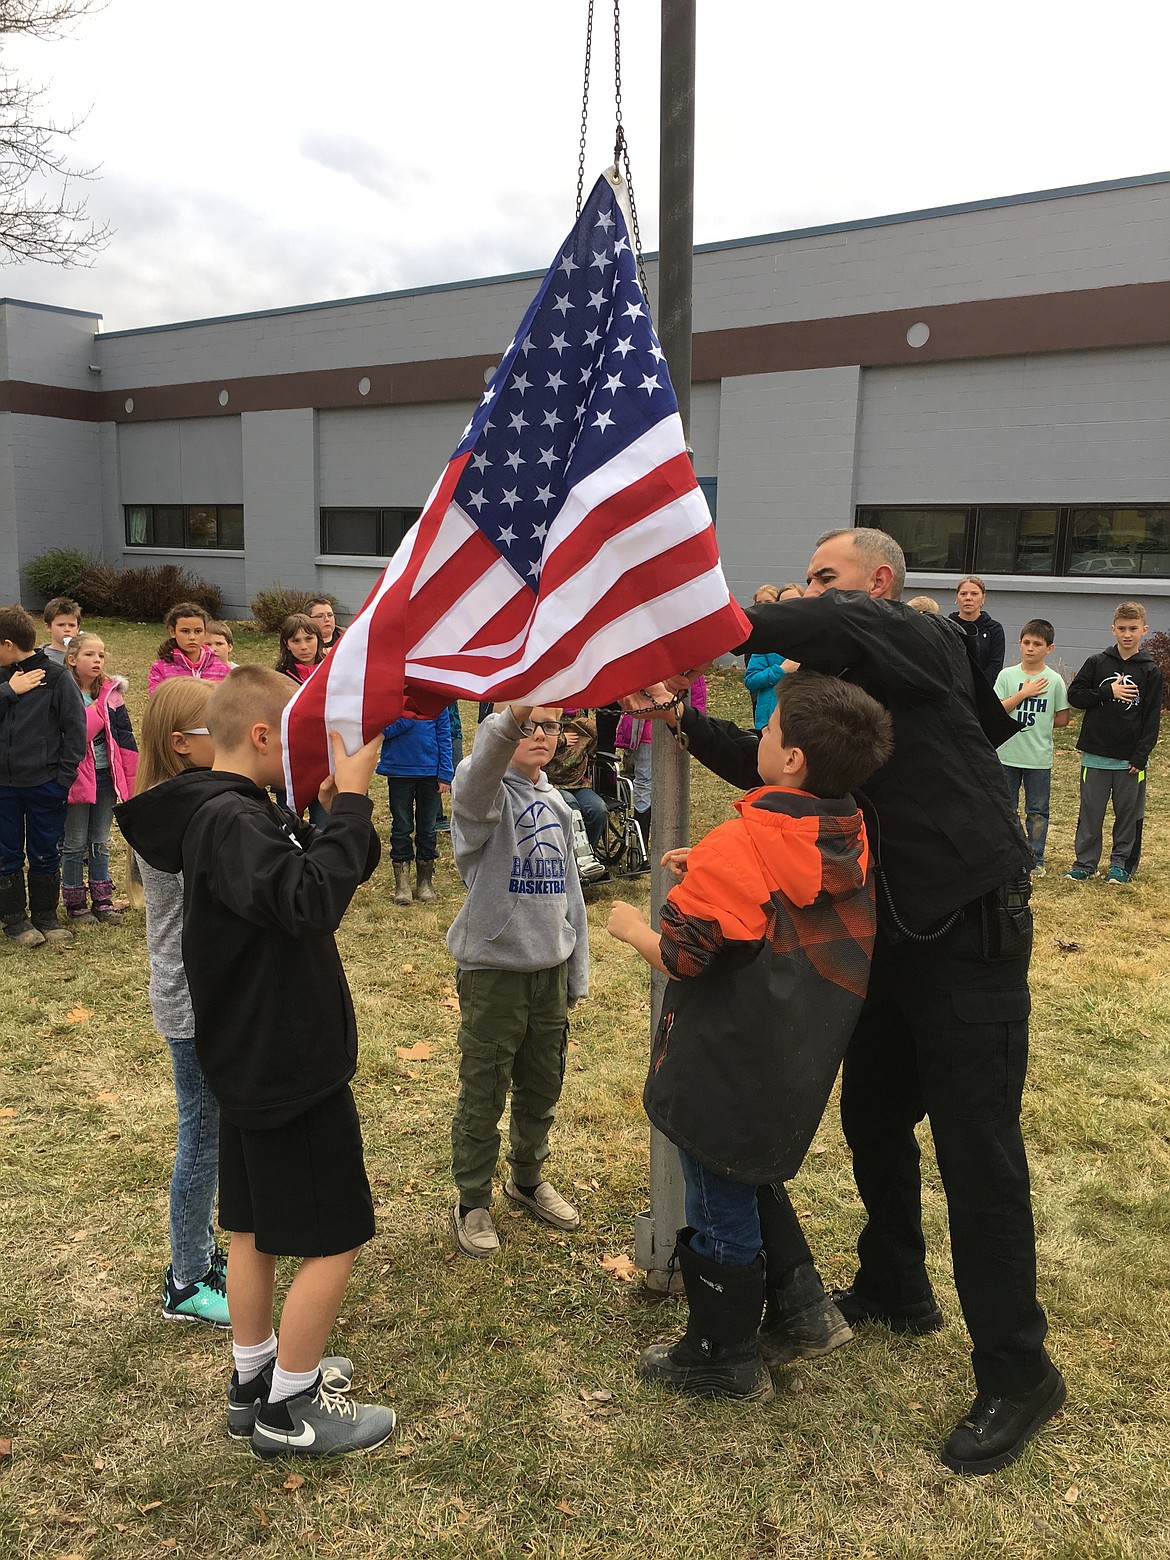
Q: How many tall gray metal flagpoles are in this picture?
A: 1